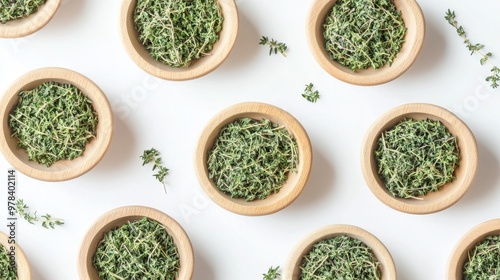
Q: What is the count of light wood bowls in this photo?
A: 10